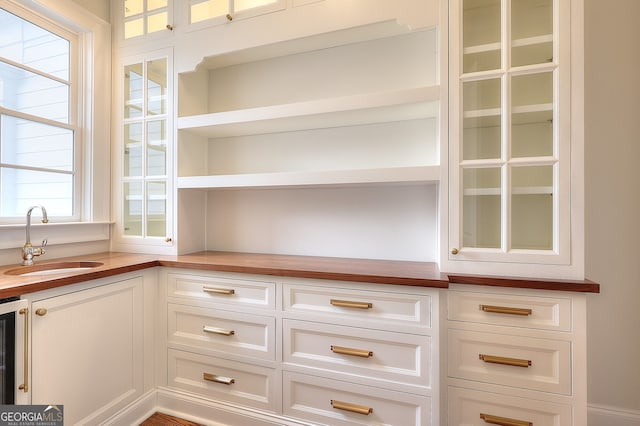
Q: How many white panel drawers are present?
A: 9